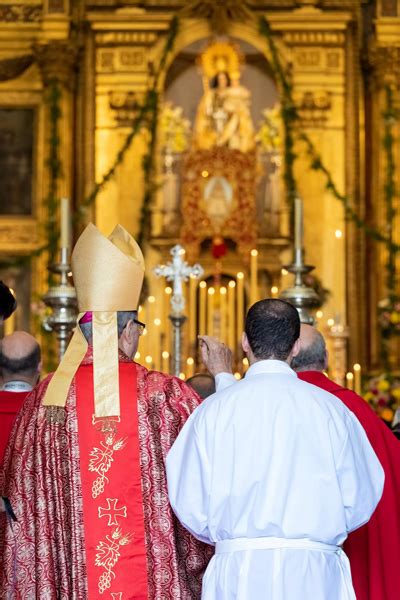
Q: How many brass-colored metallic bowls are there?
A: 0